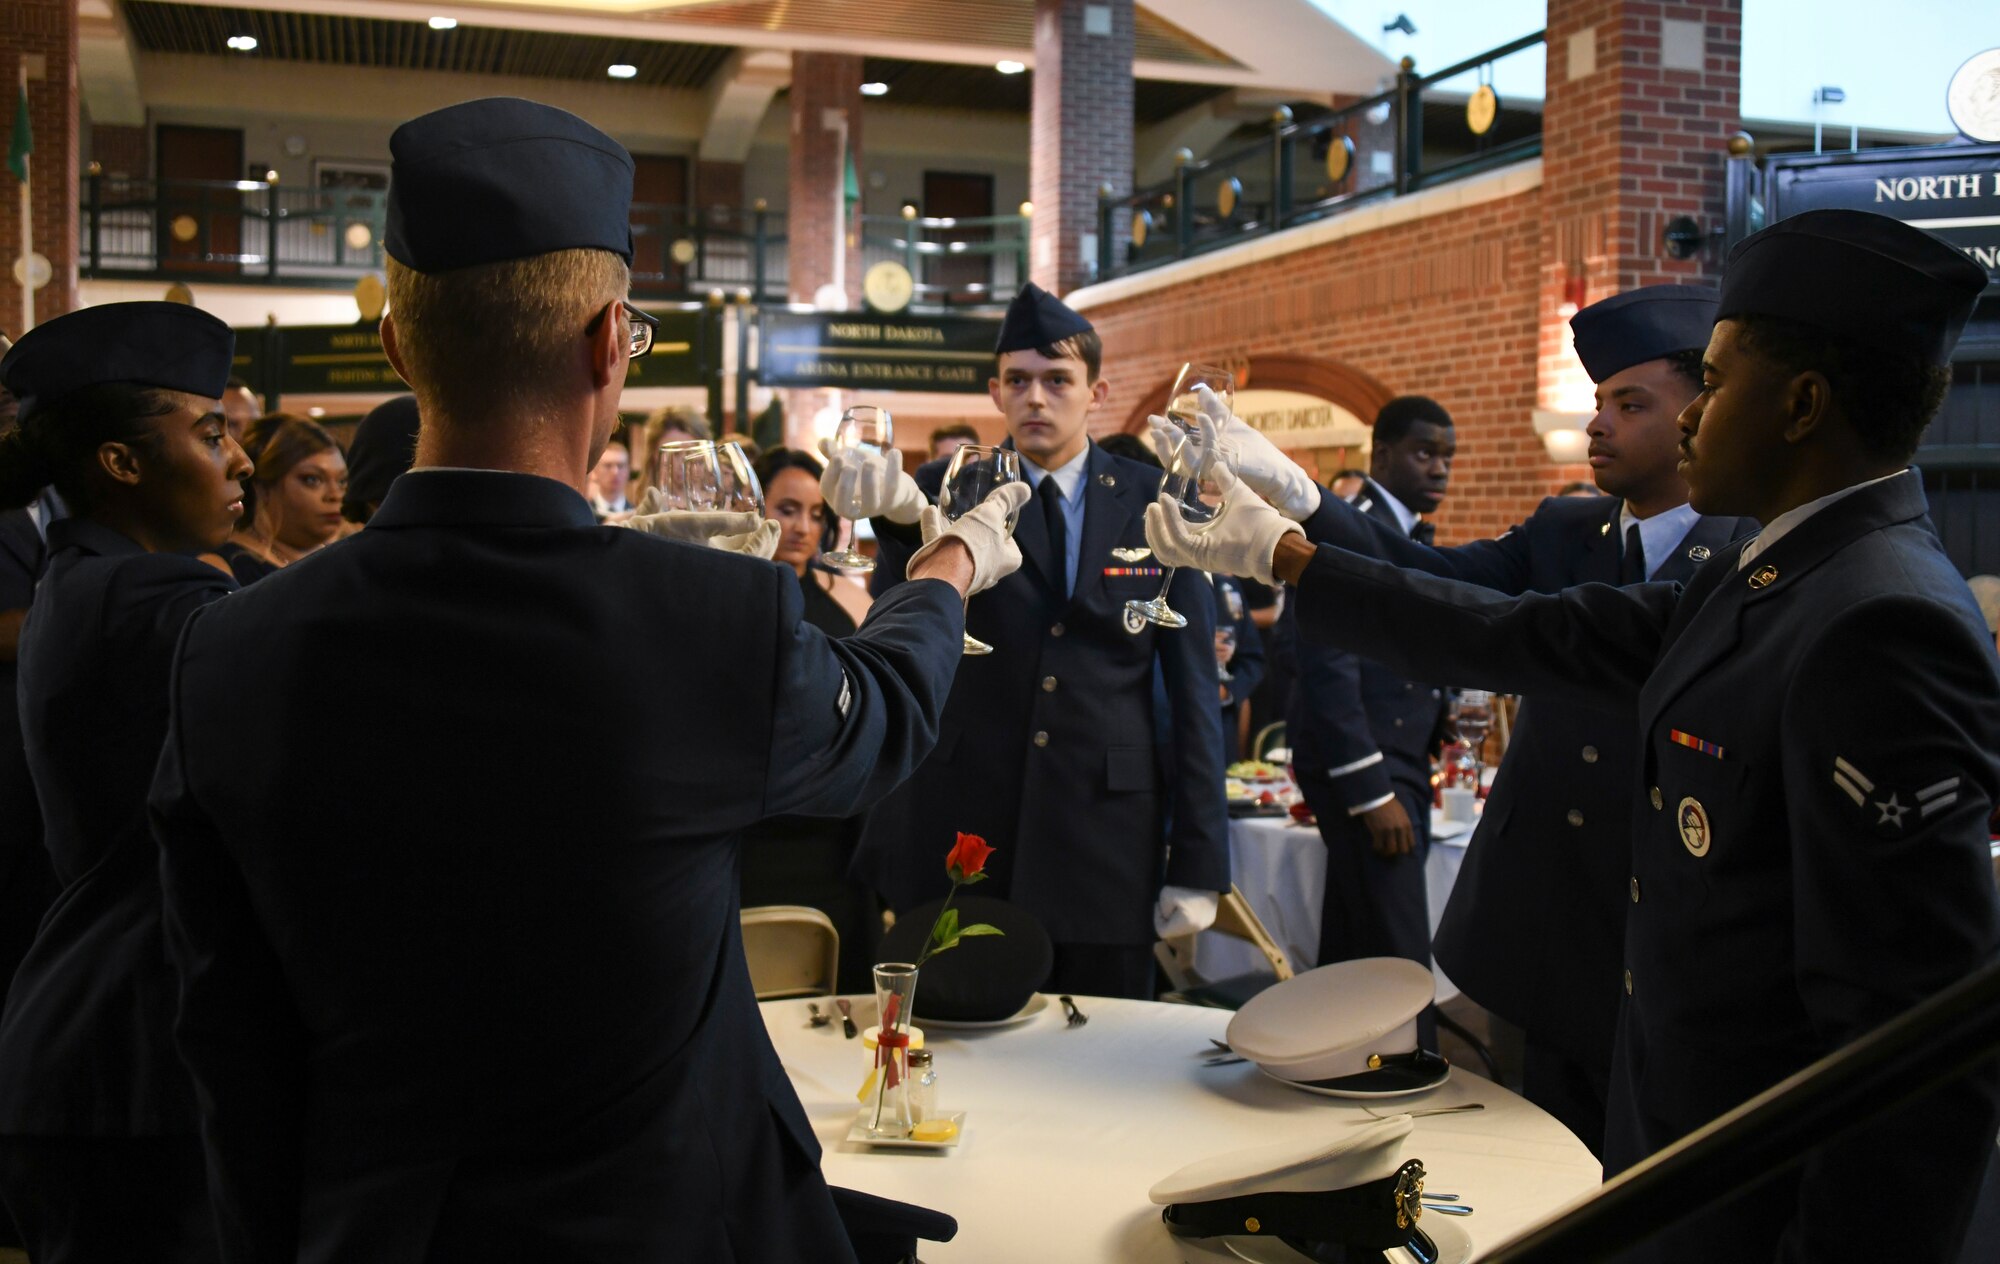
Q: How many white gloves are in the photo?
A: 7